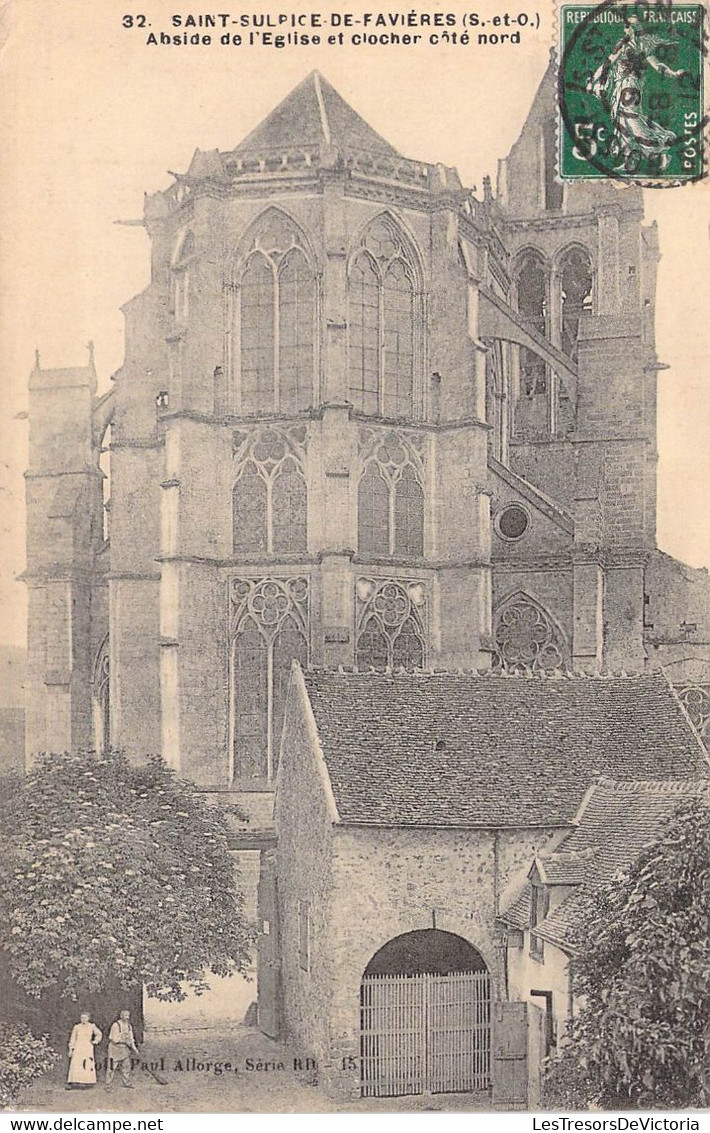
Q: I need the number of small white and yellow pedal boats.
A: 0